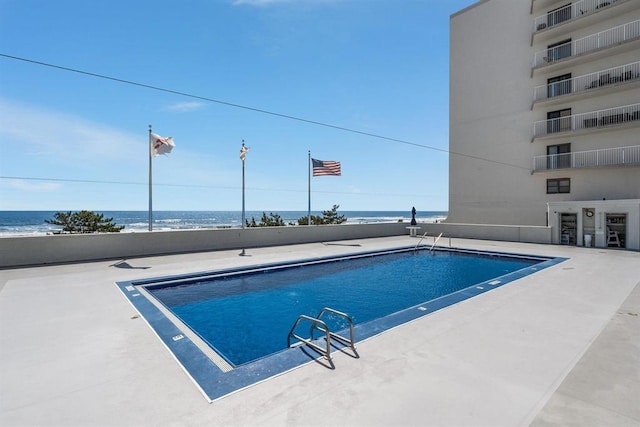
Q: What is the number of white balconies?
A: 5